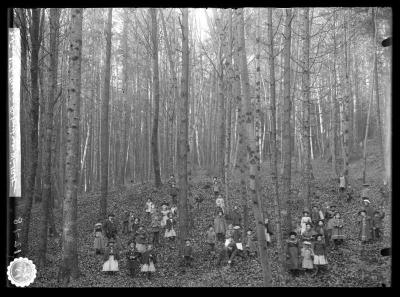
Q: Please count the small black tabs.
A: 2